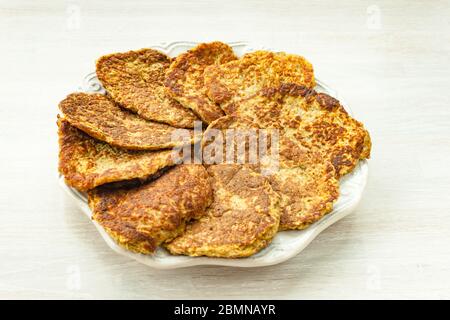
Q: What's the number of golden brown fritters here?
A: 9